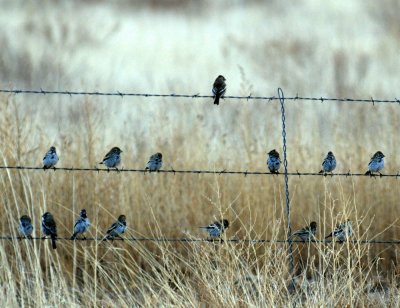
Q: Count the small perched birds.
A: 14